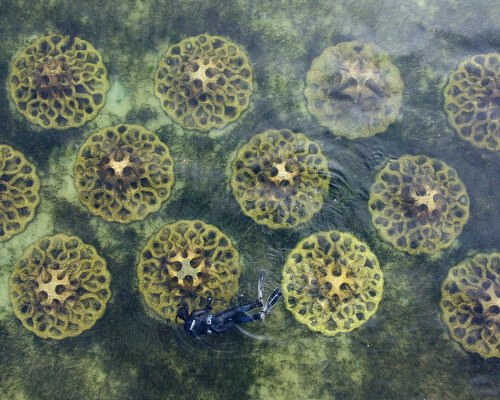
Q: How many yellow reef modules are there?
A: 12